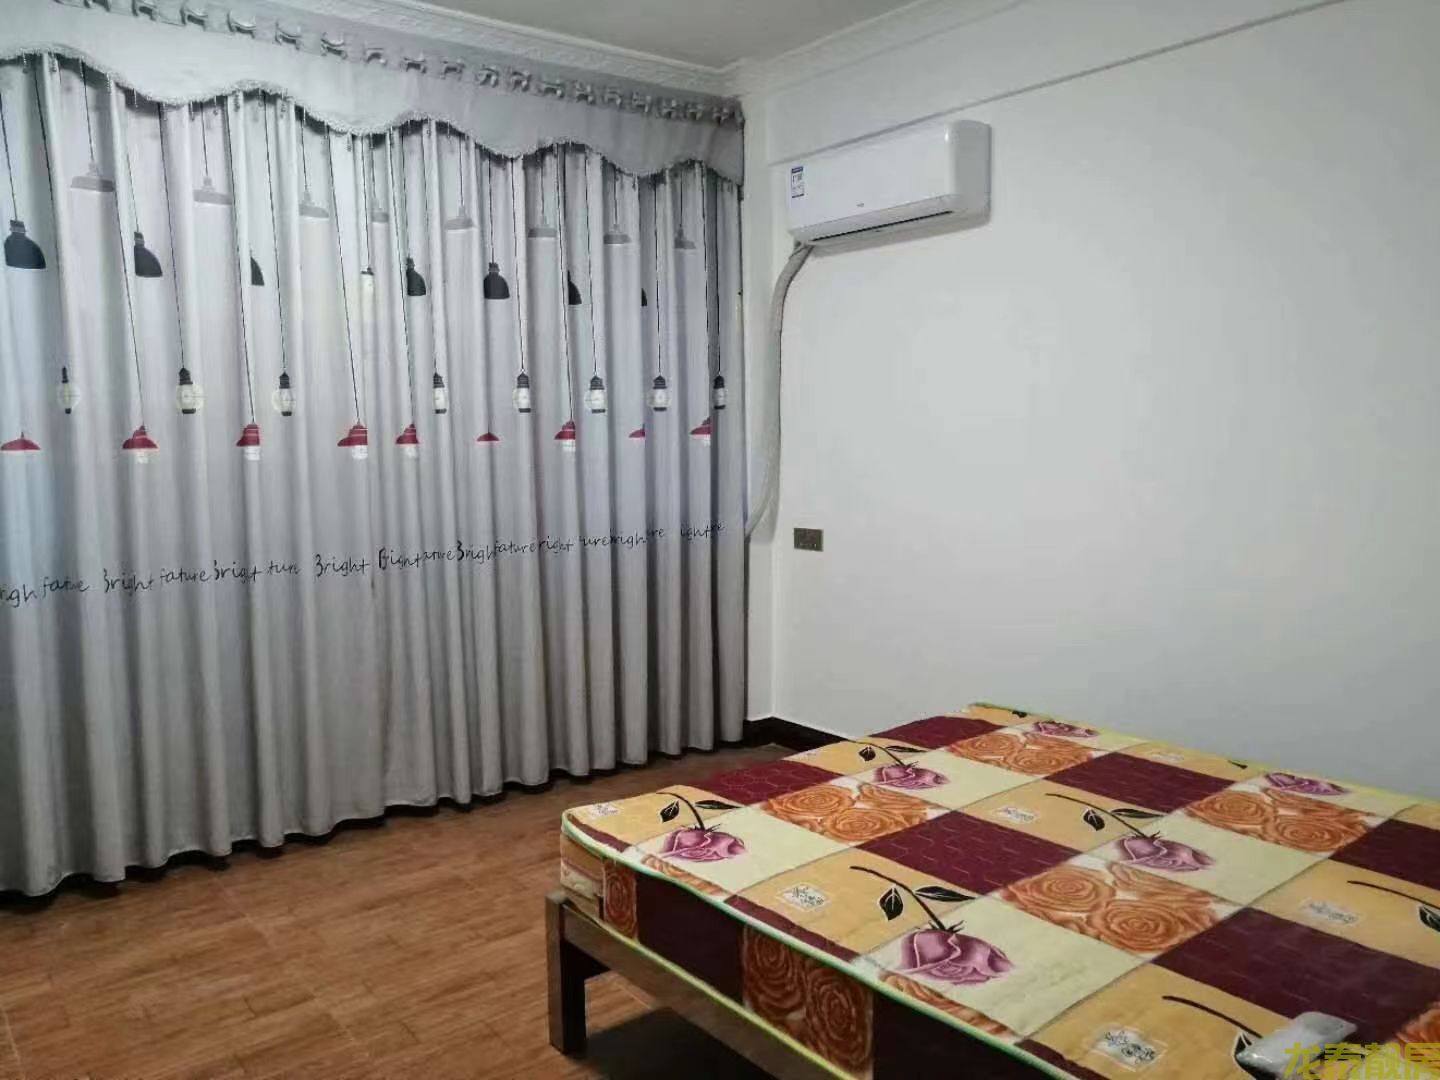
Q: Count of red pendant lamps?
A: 9